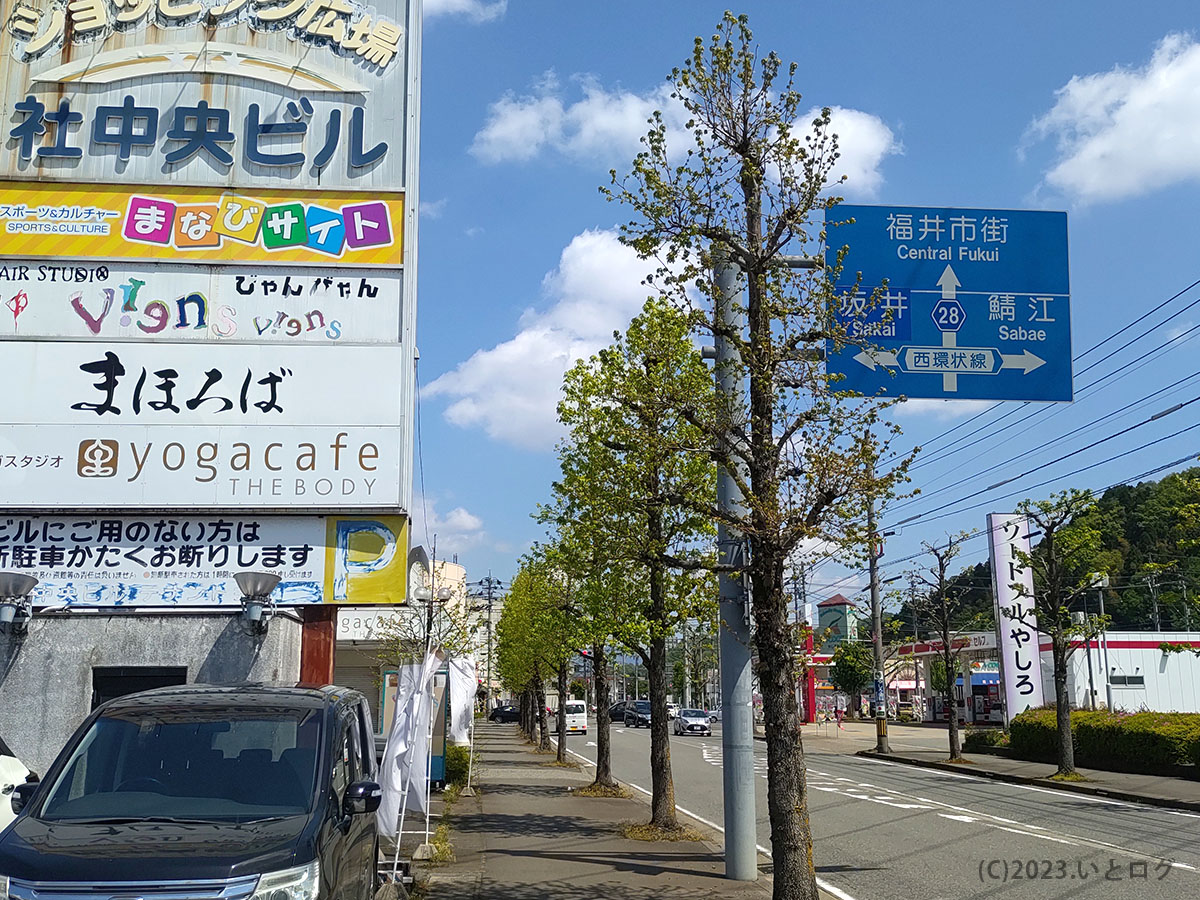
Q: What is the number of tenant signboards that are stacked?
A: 4